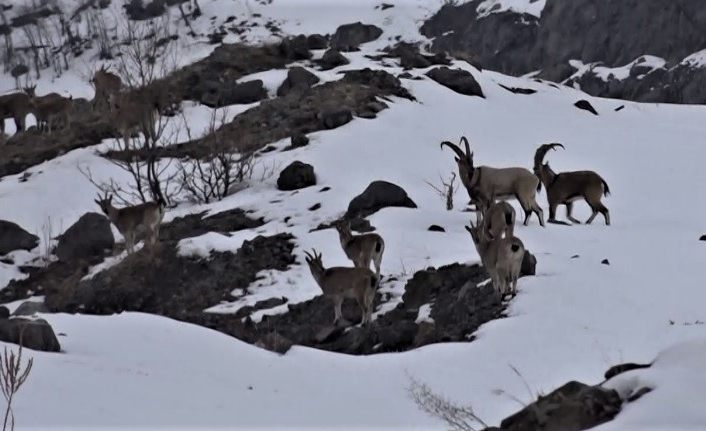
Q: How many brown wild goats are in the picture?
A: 11